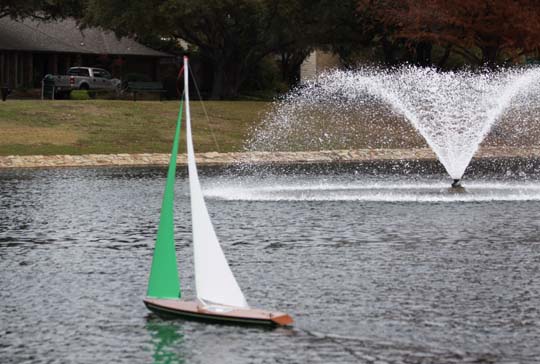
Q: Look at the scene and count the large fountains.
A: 1